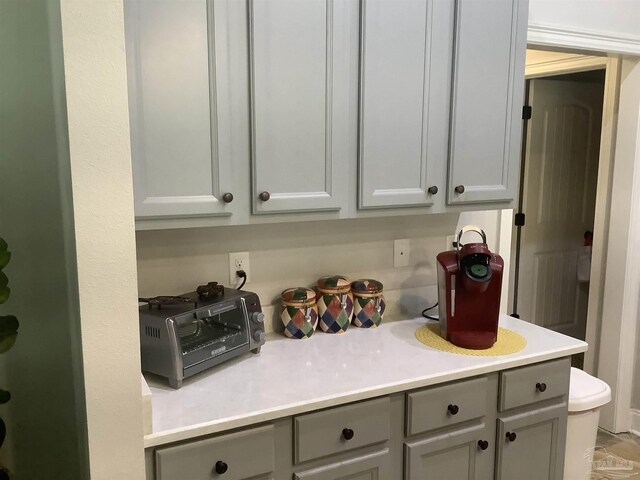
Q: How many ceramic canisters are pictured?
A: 3